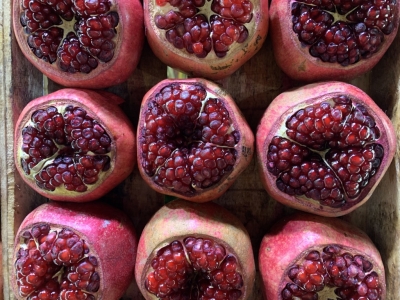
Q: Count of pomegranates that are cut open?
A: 9